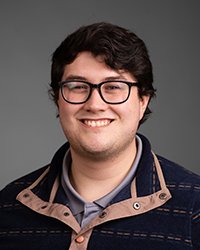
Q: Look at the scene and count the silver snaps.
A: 6